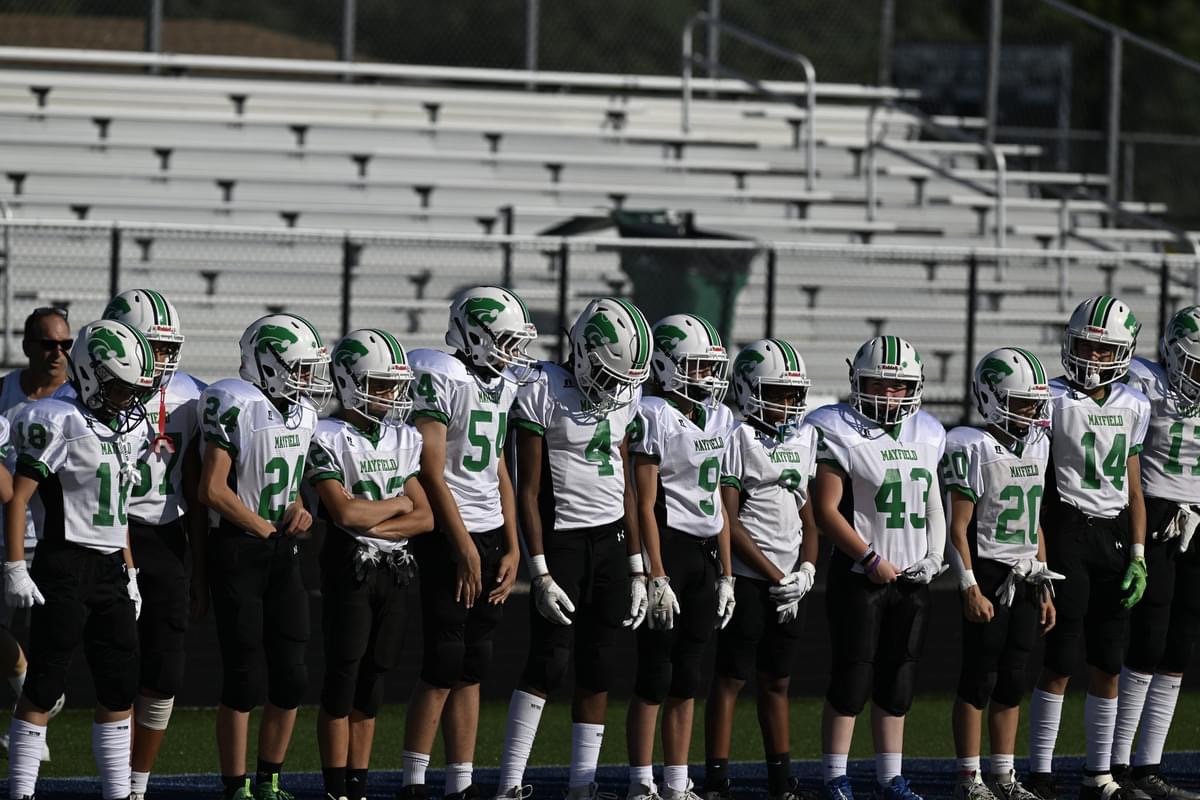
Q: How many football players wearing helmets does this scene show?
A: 12